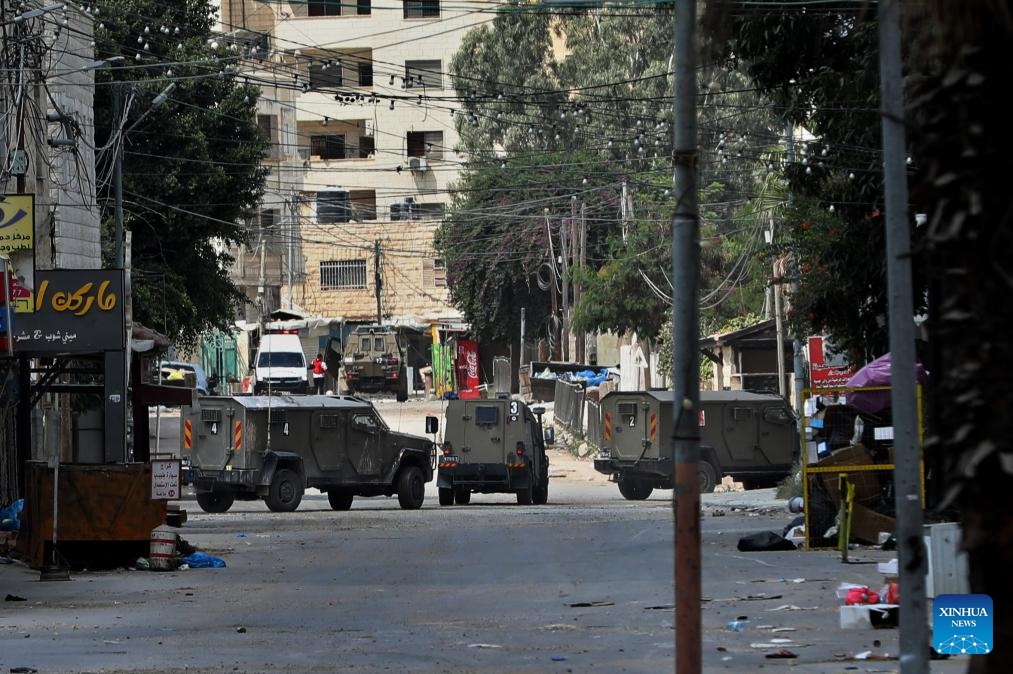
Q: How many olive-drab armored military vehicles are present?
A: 4